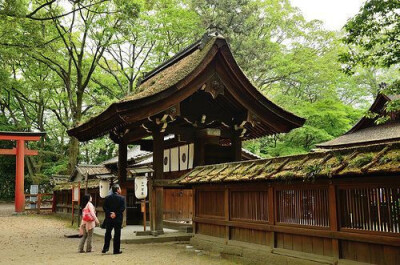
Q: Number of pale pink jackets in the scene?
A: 1